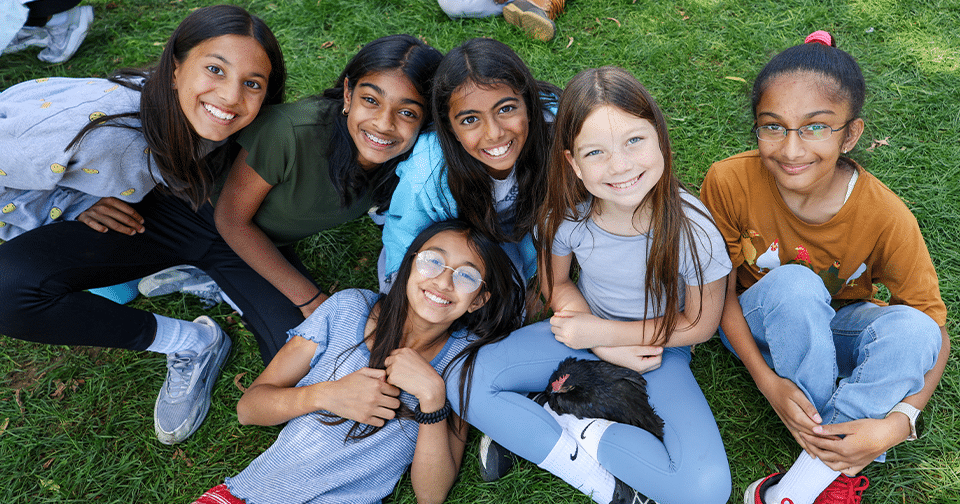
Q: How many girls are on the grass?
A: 6